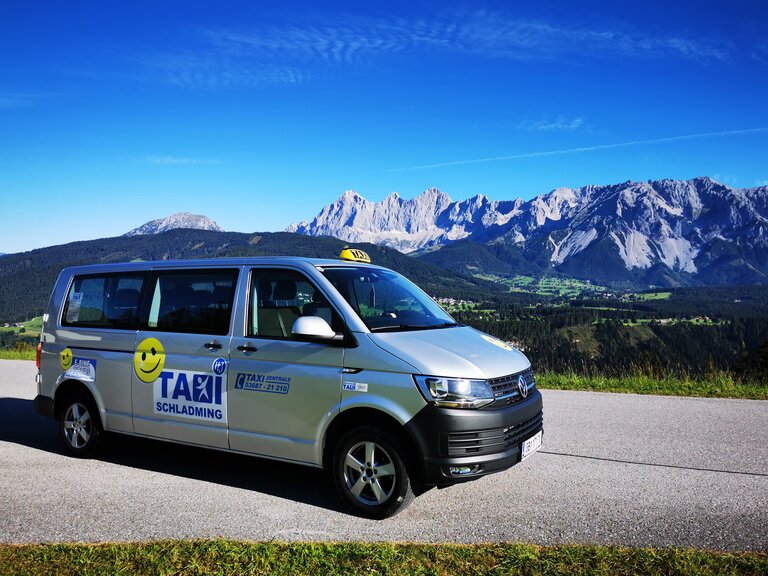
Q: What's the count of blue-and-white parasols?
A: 0